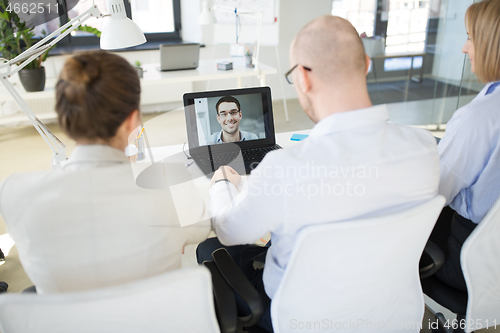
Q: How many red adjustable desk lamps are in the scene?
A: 0